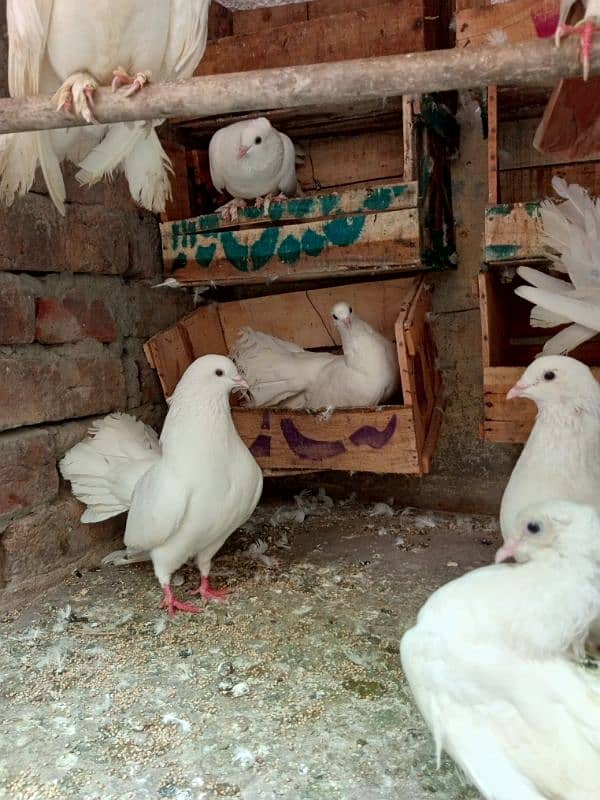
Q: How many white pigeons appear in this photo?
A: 8